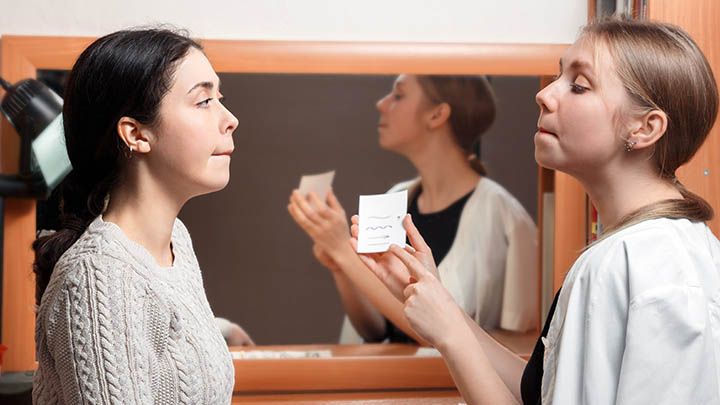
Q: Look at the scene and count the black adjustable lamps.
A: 1